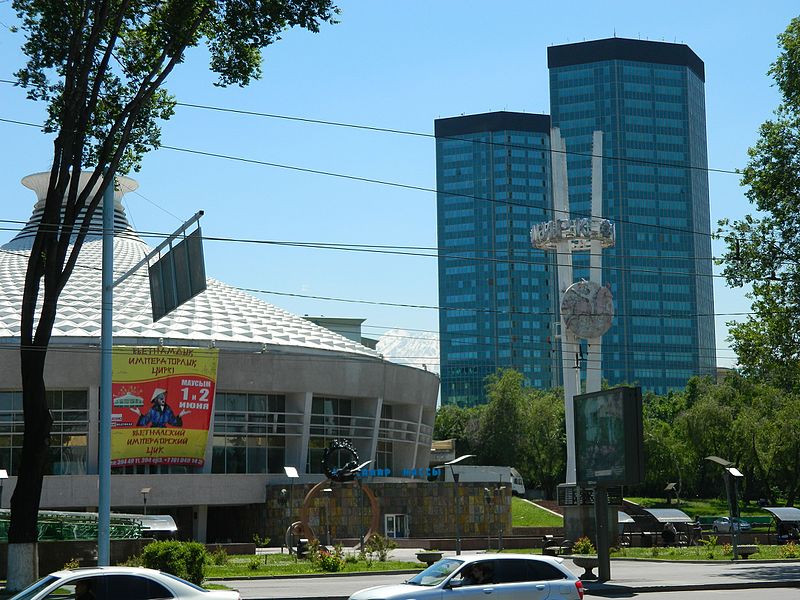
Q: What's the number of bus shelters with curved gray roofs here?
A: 3